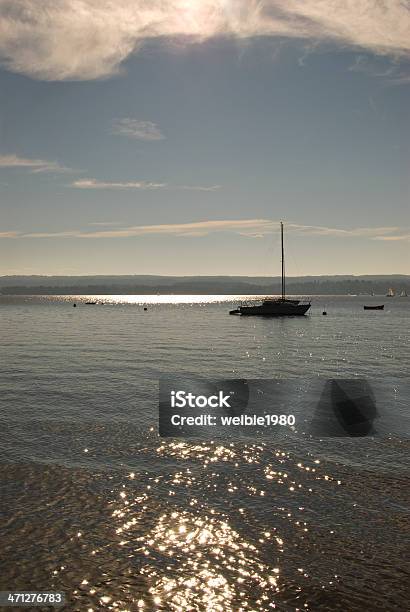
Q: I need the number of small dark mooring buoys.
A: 3